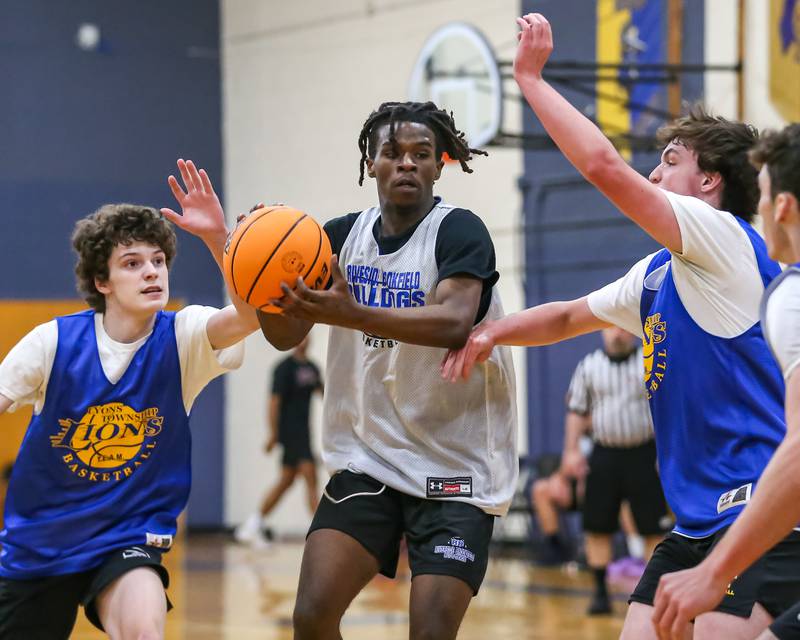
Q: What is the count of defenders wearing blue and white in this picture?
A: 3